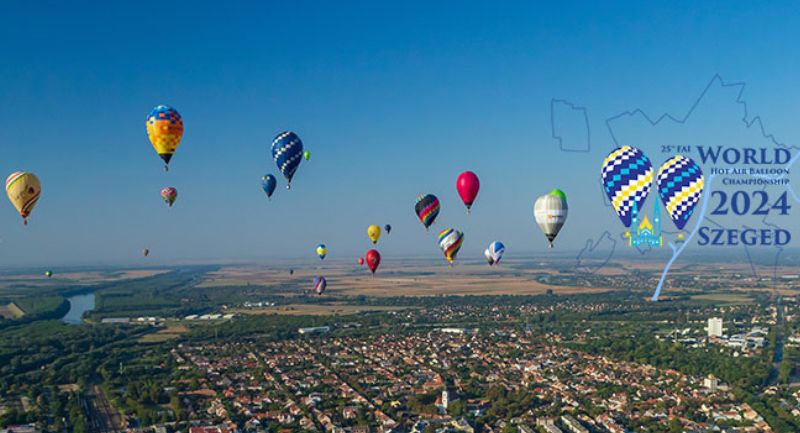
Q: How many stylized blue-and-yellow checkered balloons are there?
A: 2